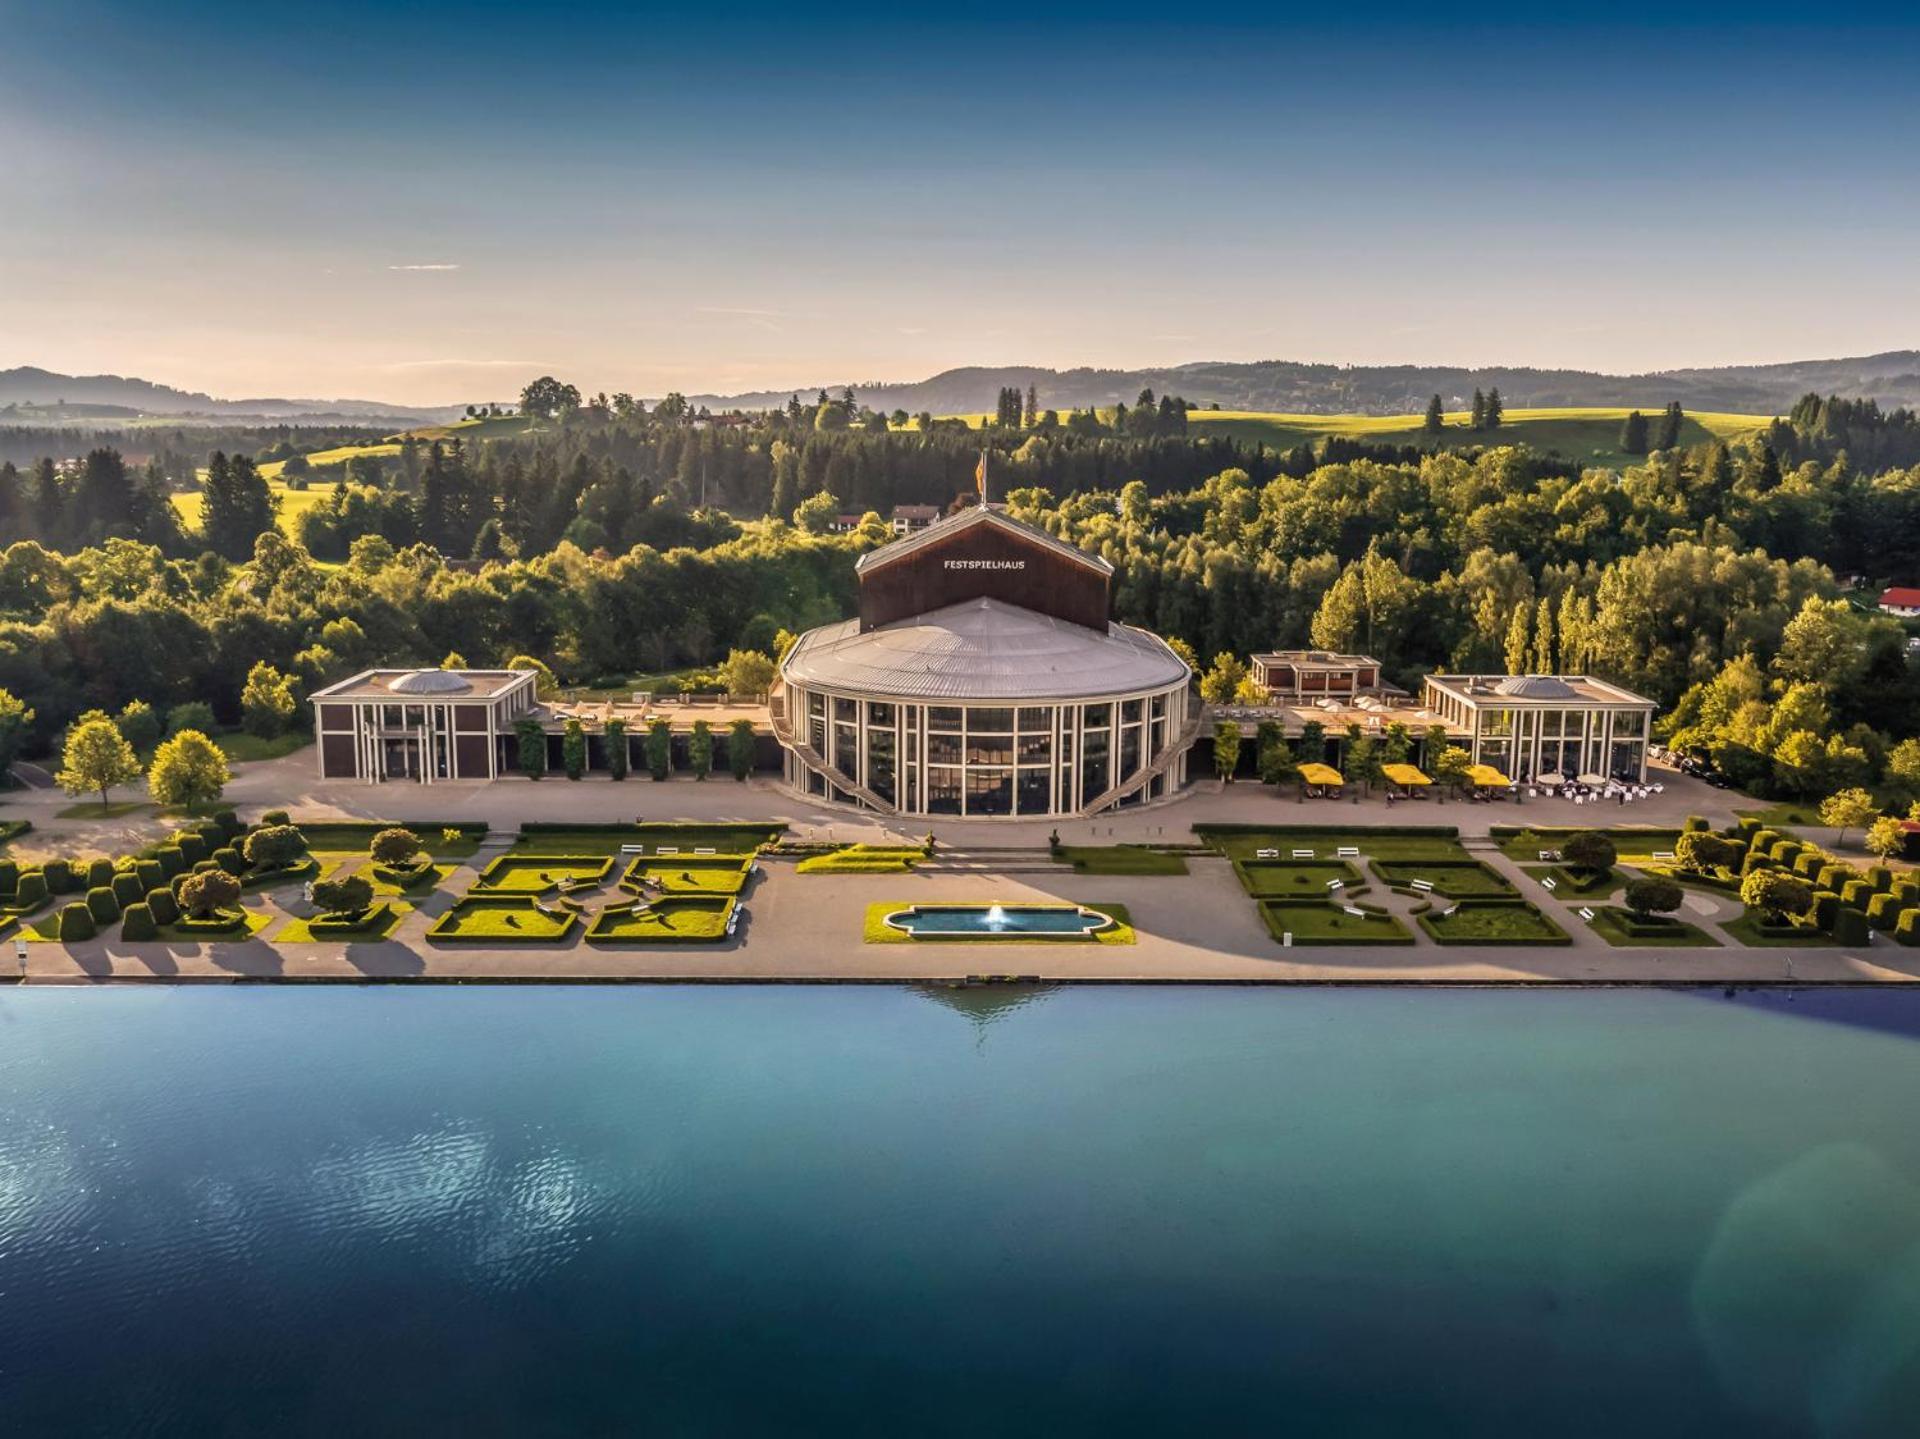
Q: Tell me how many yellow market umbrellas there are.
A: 3